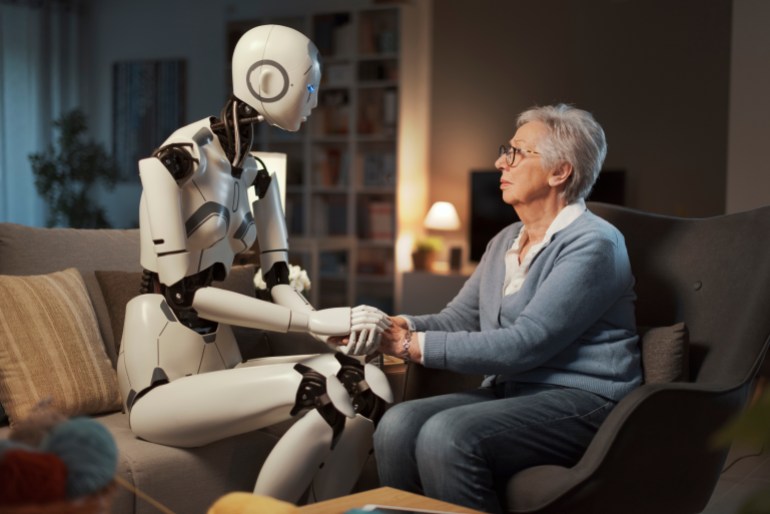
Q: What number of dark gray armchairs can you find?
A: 1